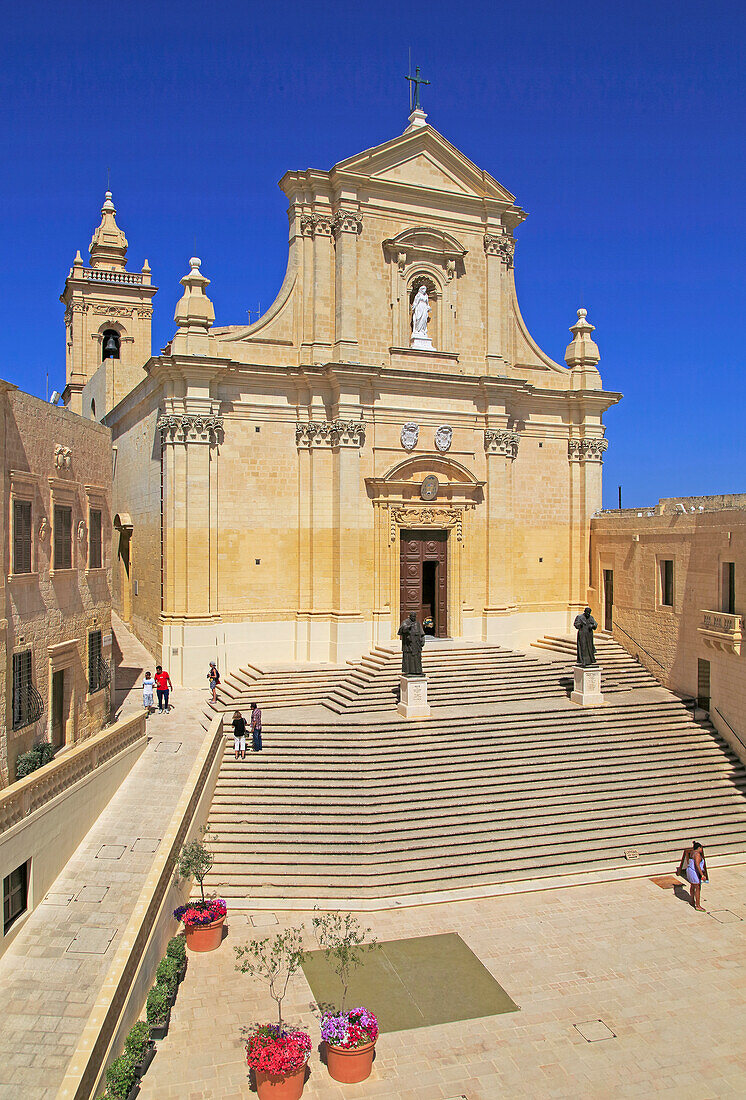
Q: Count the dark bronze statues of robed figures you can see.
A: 2